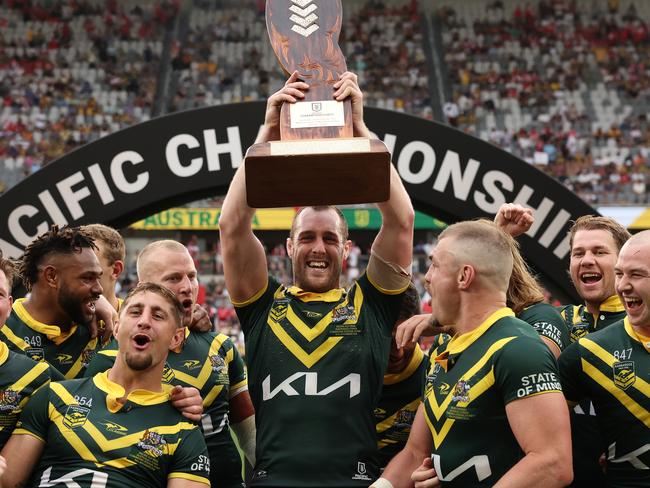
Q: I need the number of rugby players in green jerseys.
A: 11